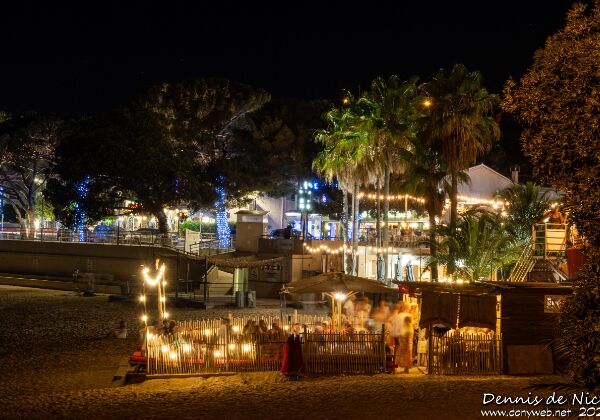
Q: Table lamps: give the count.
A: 0